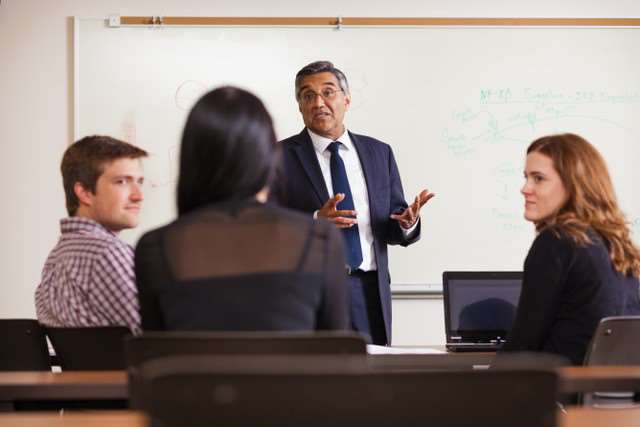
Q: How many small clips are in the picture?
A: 3